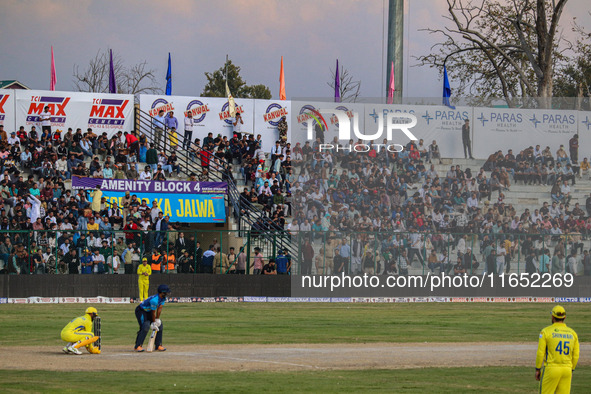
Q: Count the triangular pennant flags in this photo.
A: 8